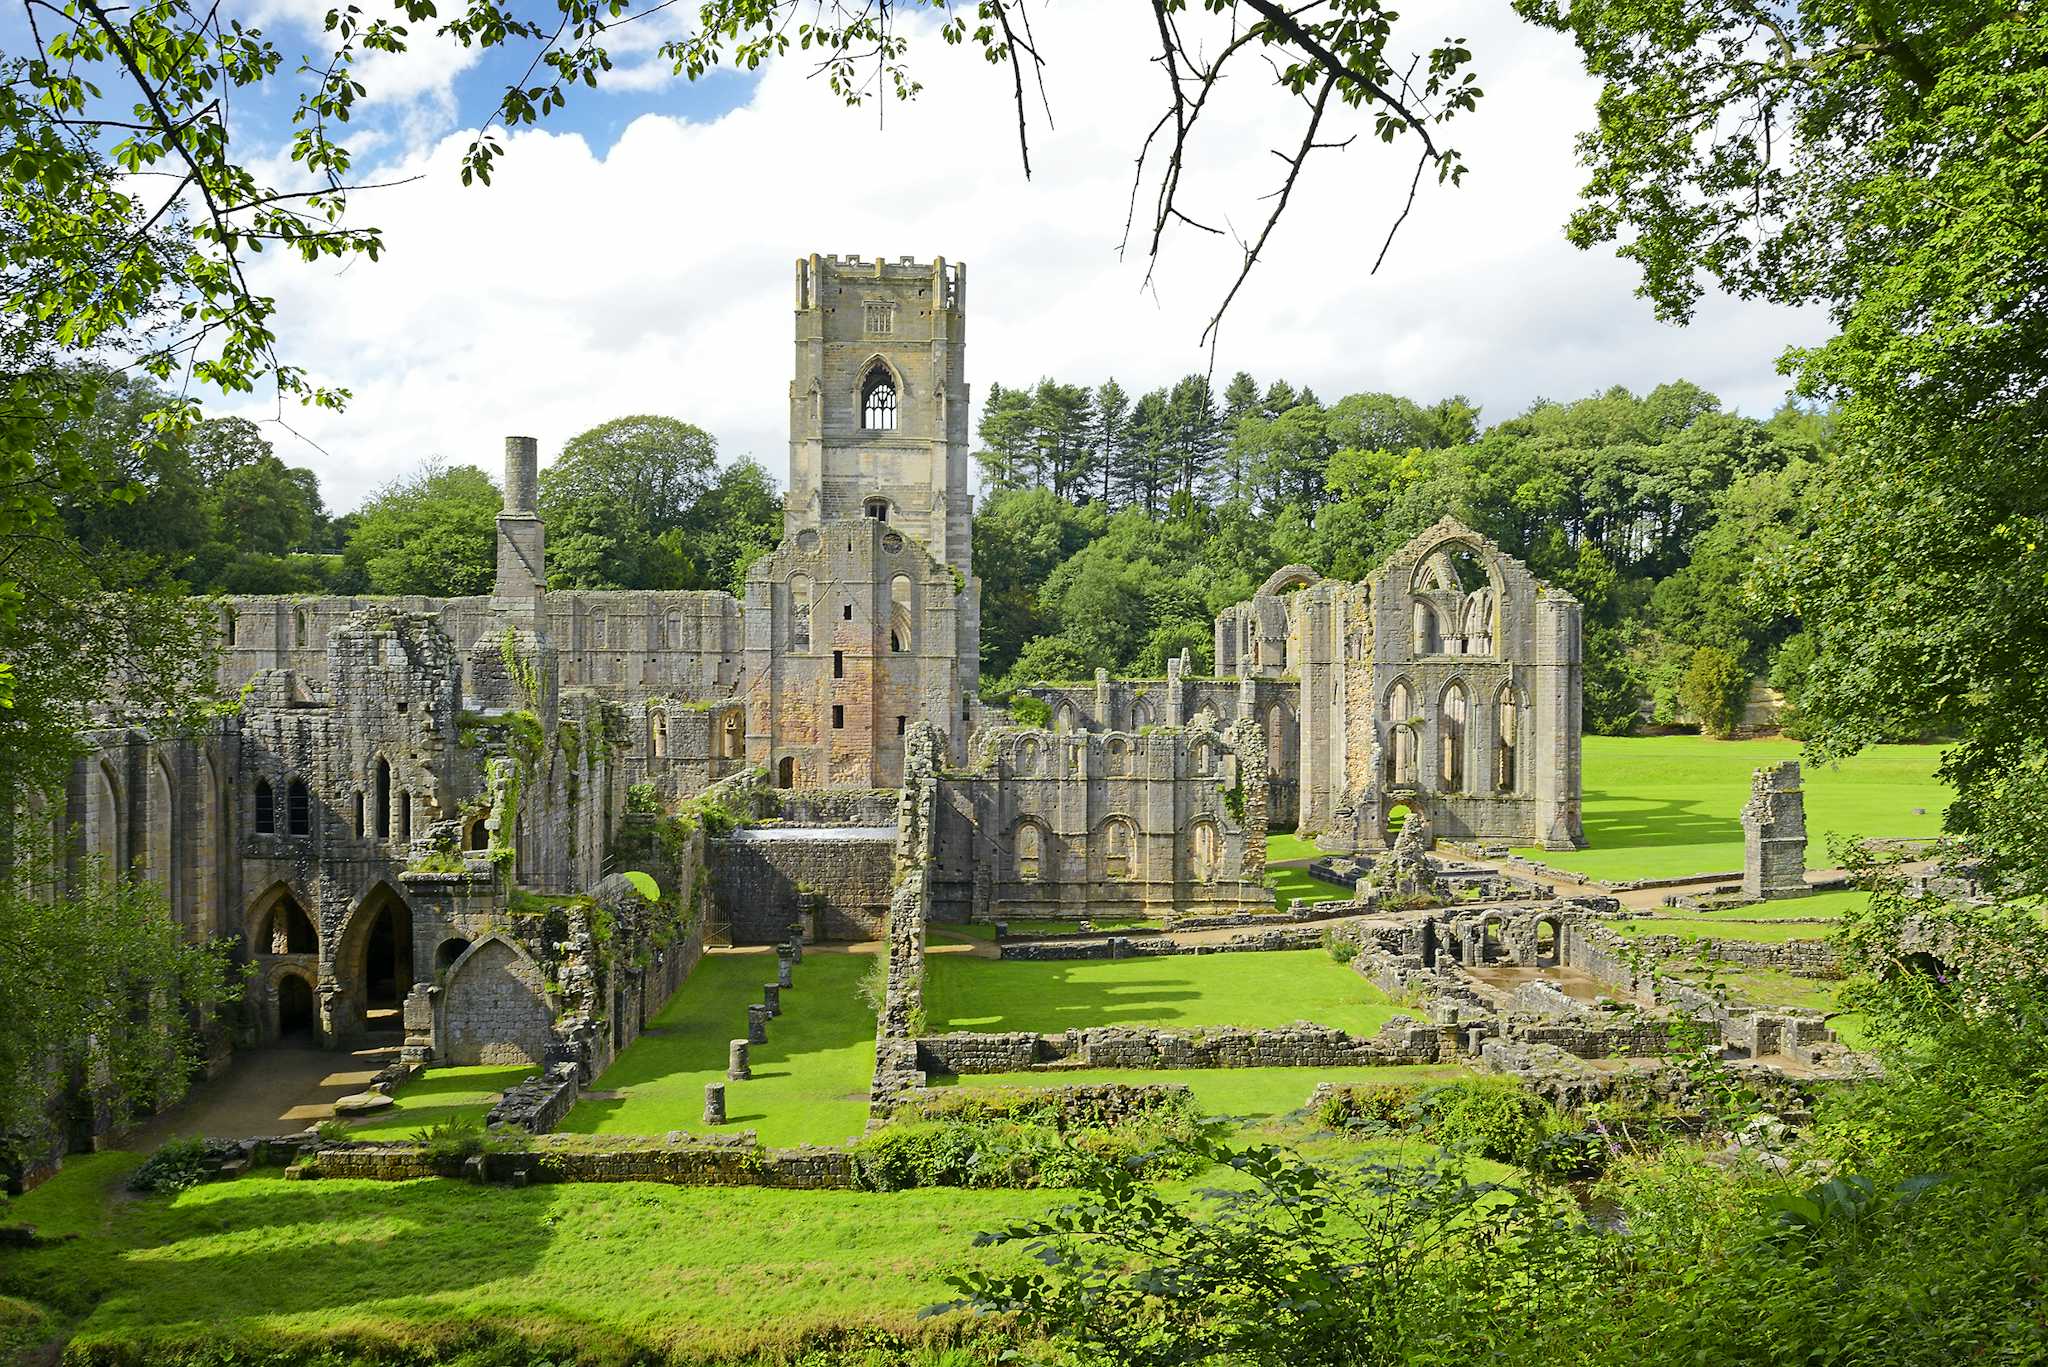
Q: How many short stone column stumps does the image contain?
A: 6